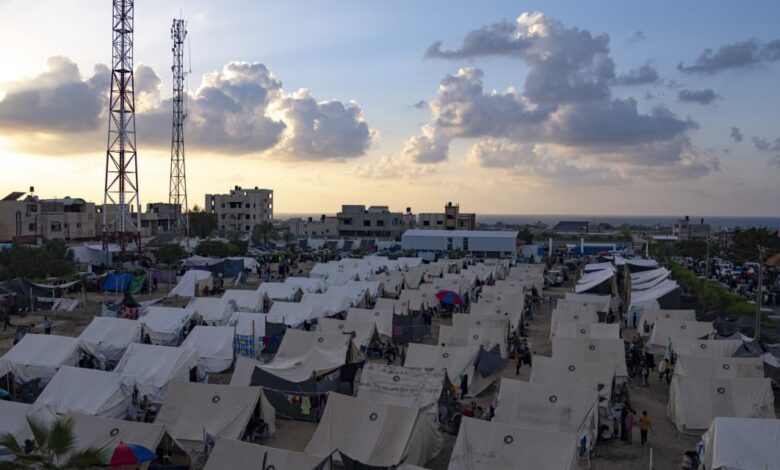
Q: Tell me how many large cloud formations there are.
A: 2